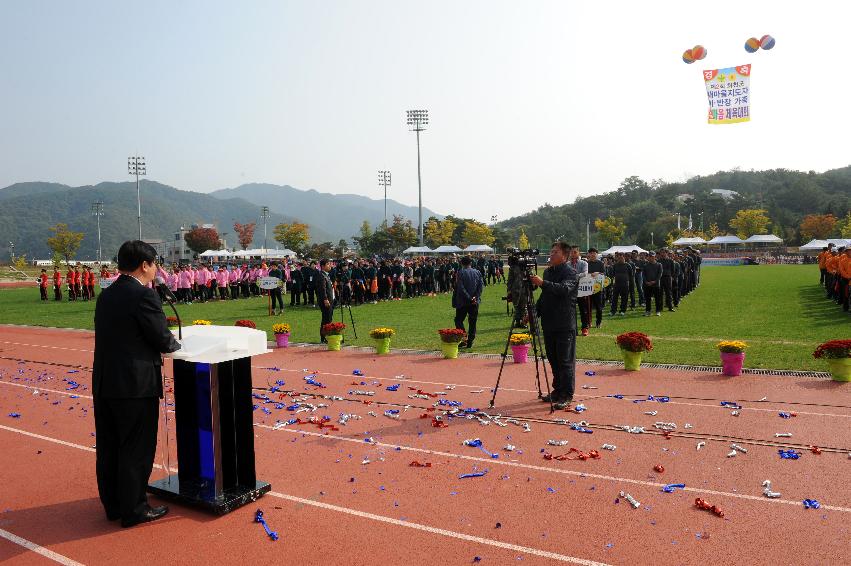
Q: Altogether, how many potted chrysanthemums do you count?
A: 11